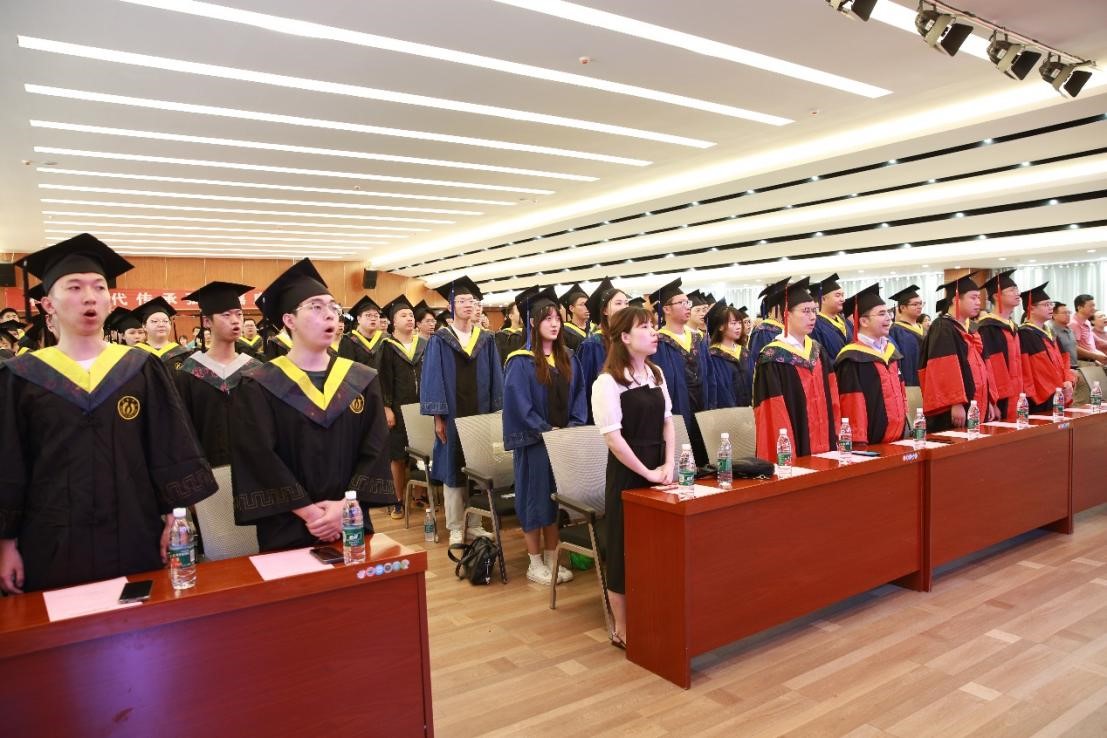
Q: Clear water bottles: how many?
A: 12